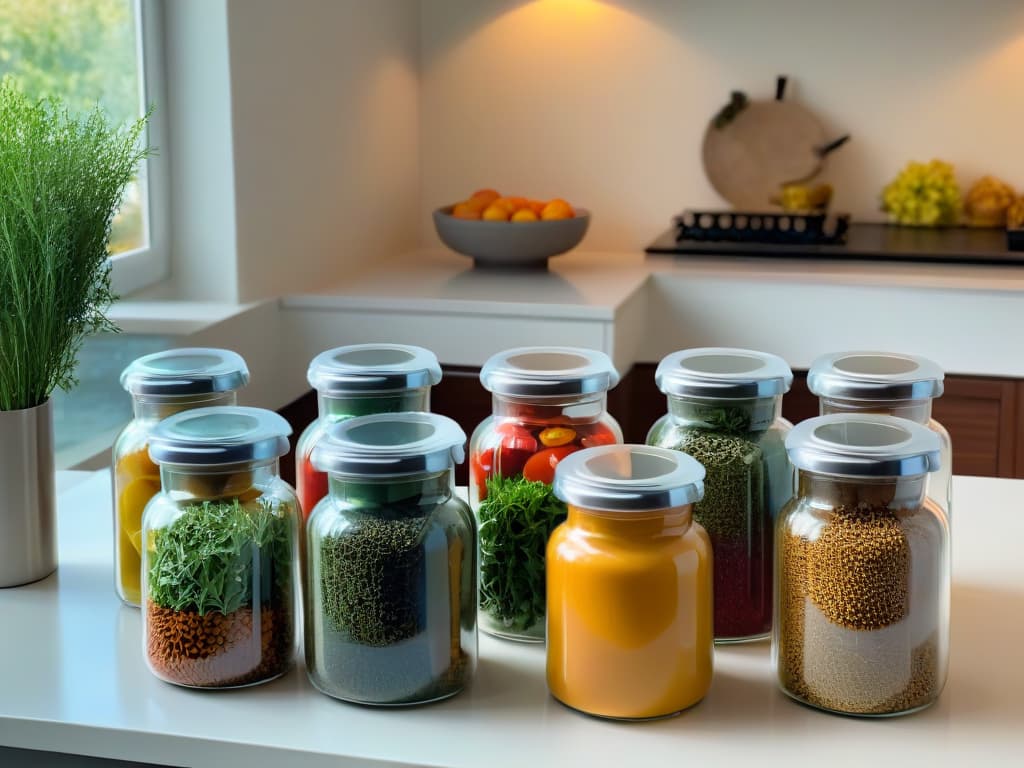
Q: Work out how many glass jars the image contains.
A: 9